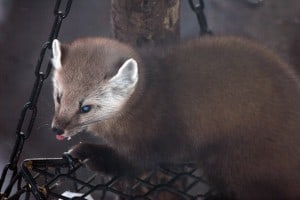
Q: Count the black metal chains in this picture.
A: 2